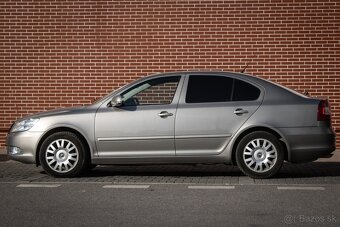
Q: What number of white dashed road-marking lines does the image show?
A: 4